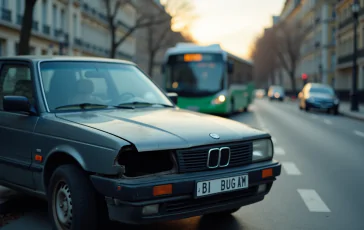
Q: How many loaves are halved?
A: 0